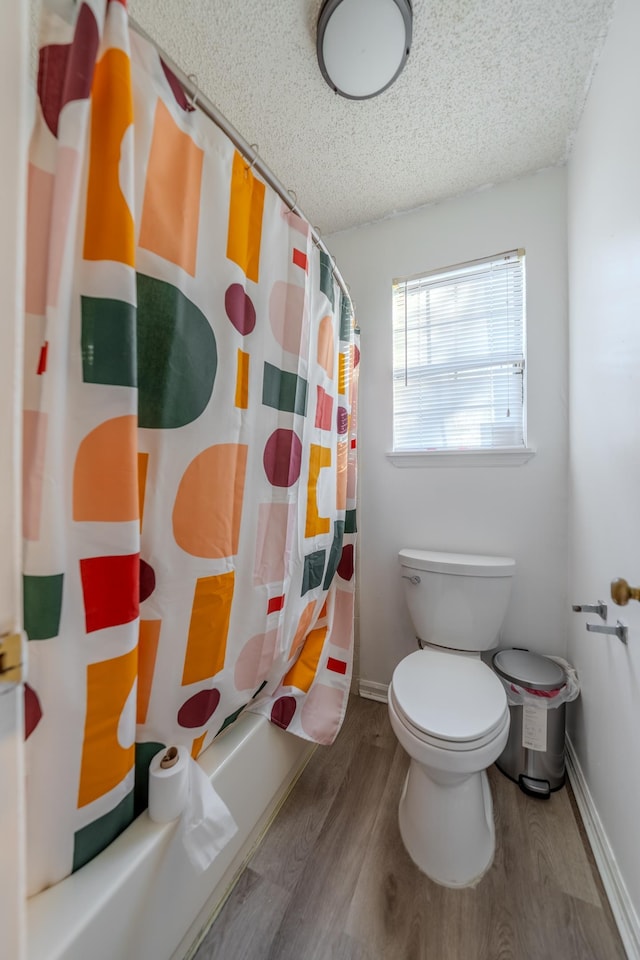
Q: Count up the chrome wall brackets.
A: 2